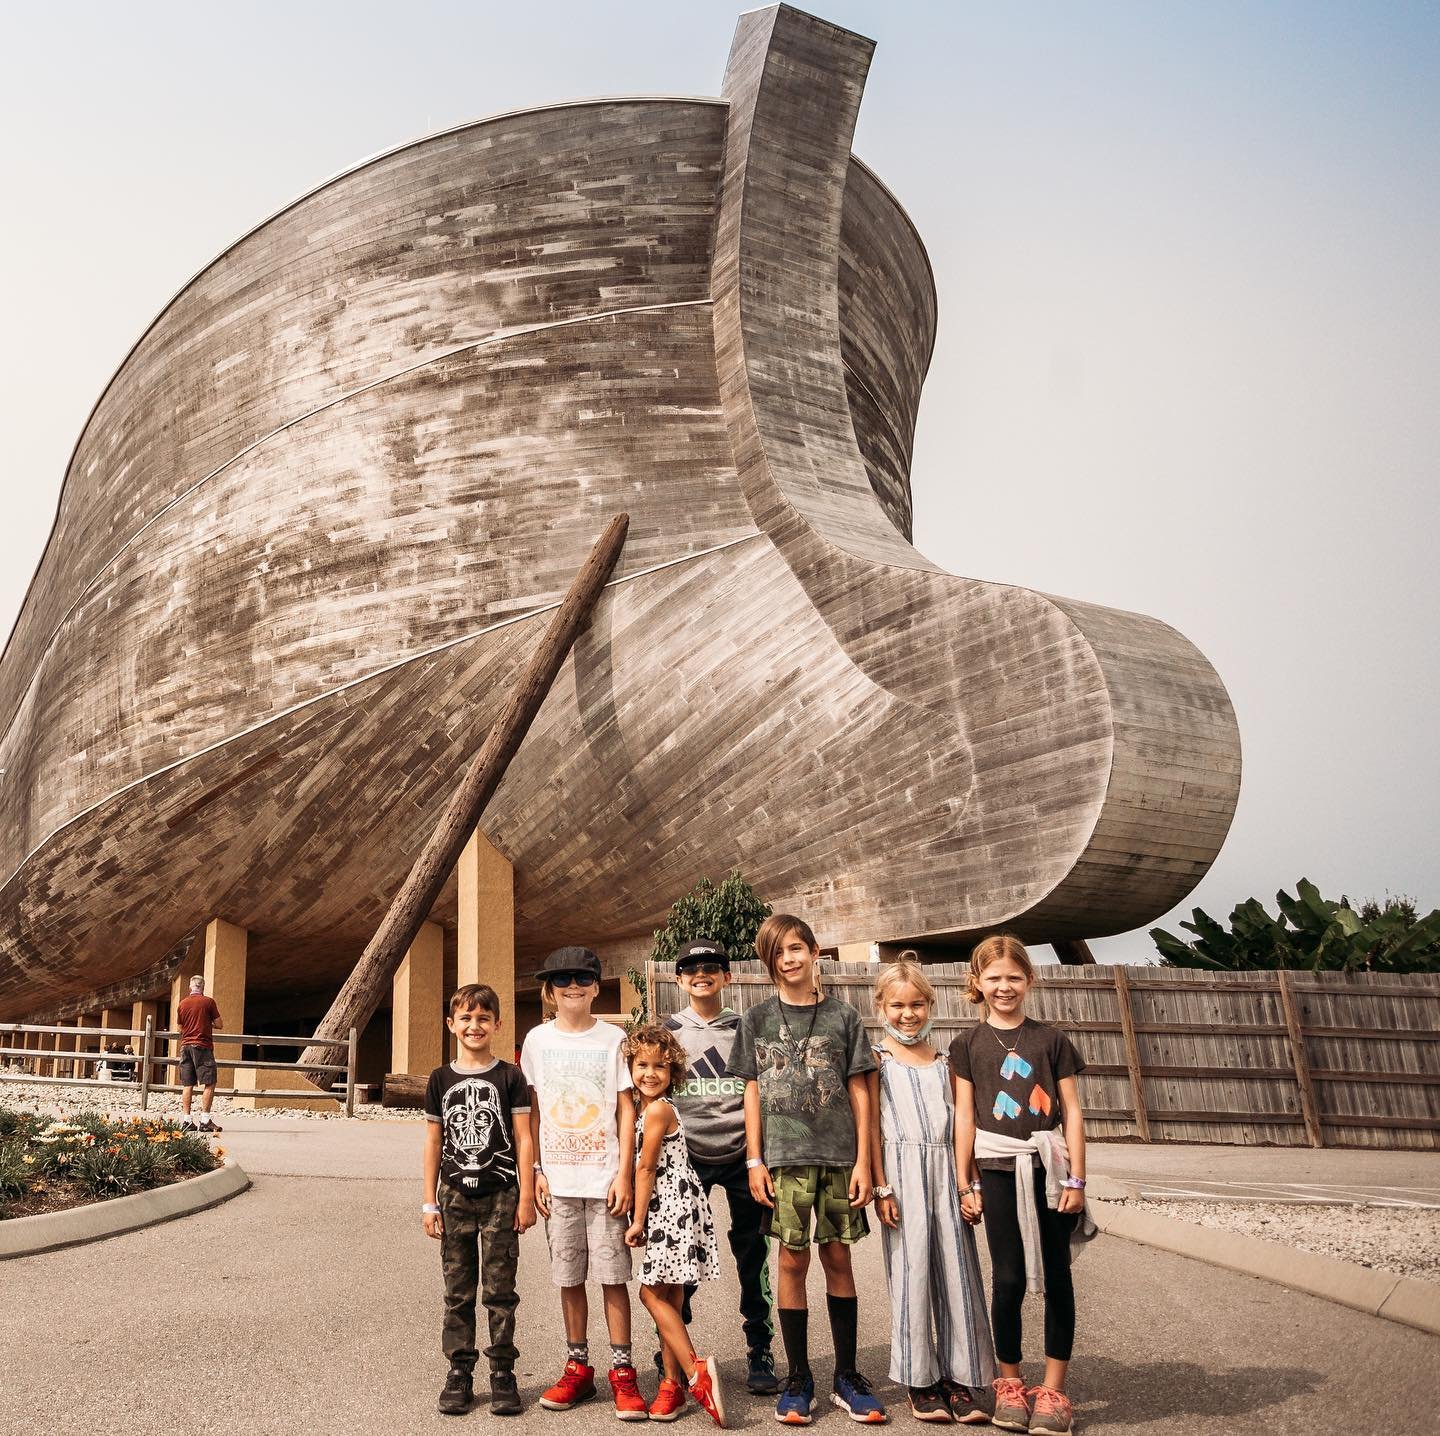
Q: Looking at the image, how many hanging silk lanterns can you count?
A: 0